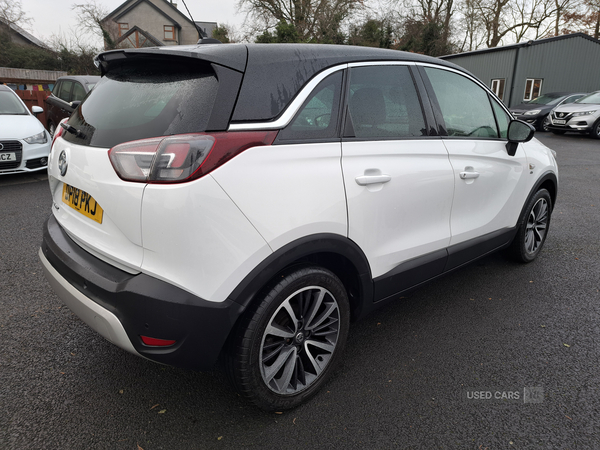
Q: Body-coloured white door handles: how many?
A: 2